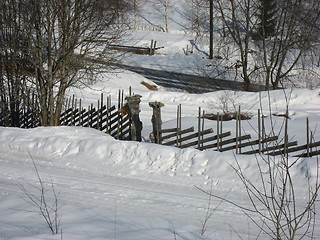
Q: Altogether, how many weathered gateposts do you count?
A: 2